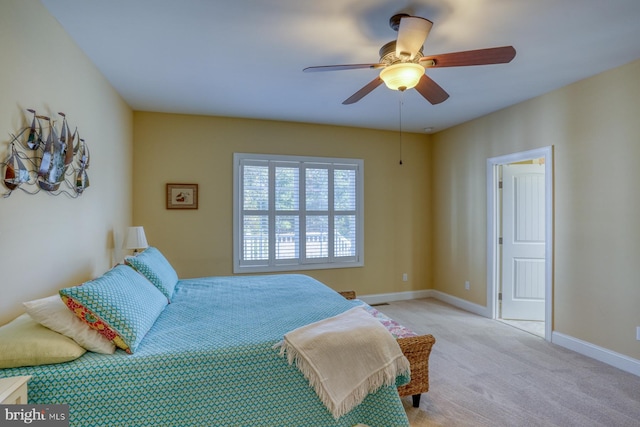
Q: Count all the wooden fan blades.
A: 5